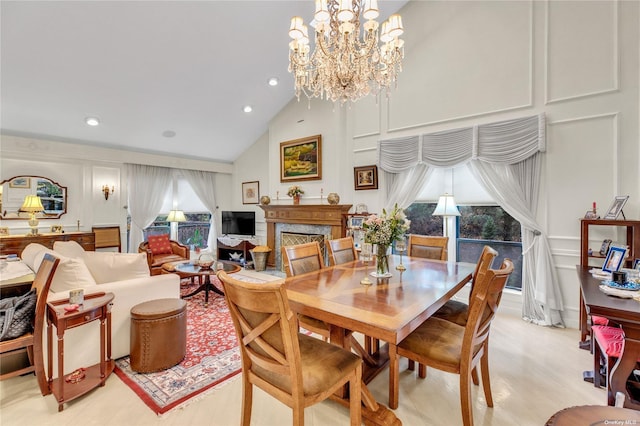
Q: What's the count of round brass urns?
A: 2